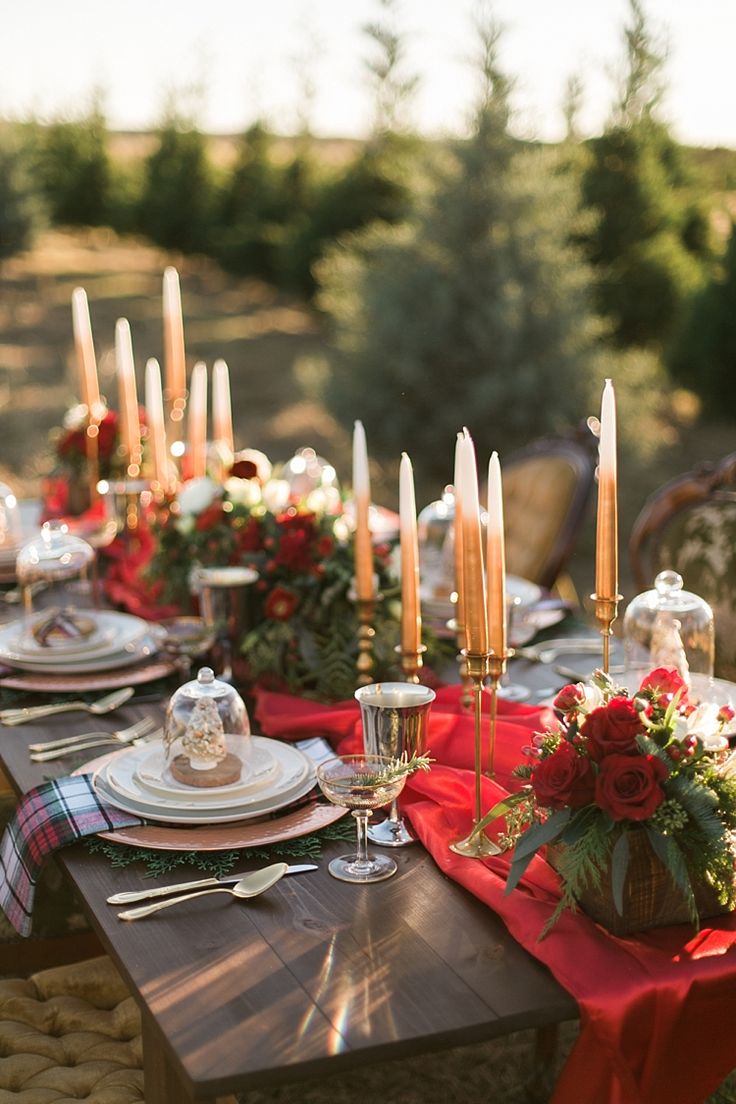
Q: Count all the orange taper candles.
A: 12